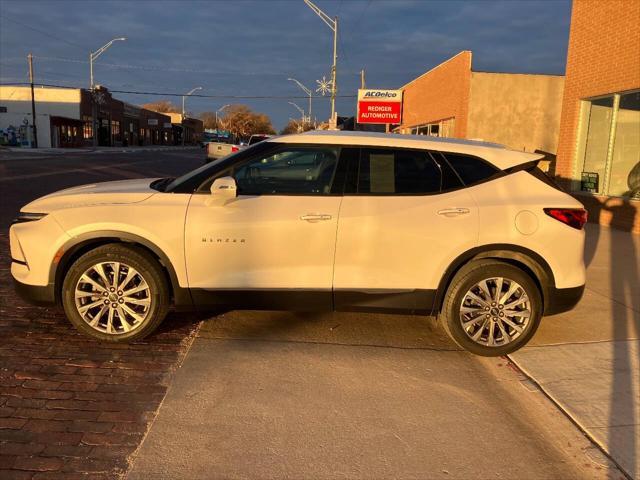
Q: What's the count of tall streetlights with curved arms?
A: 6